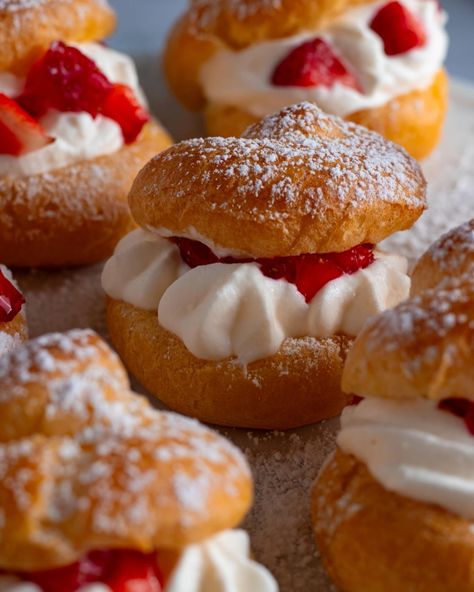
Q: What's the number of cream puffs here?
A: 6